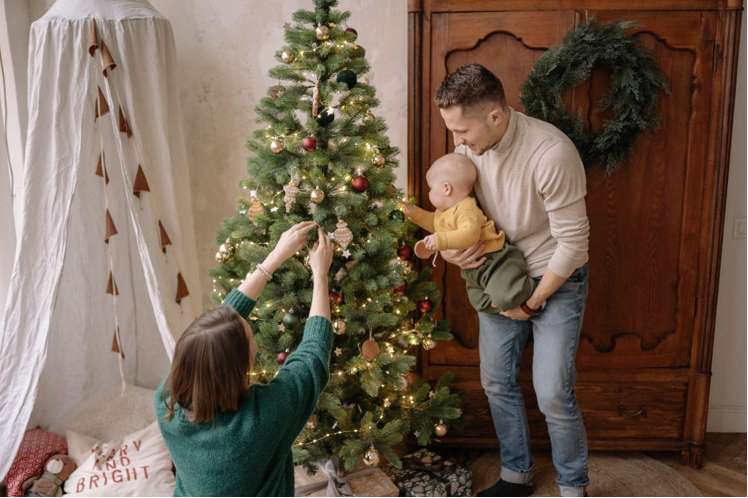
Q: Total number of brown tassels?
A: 11